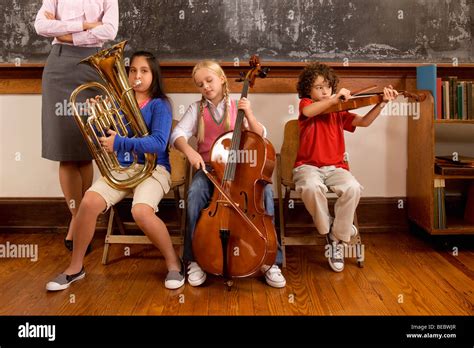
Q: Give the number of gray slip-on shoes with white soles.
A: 2